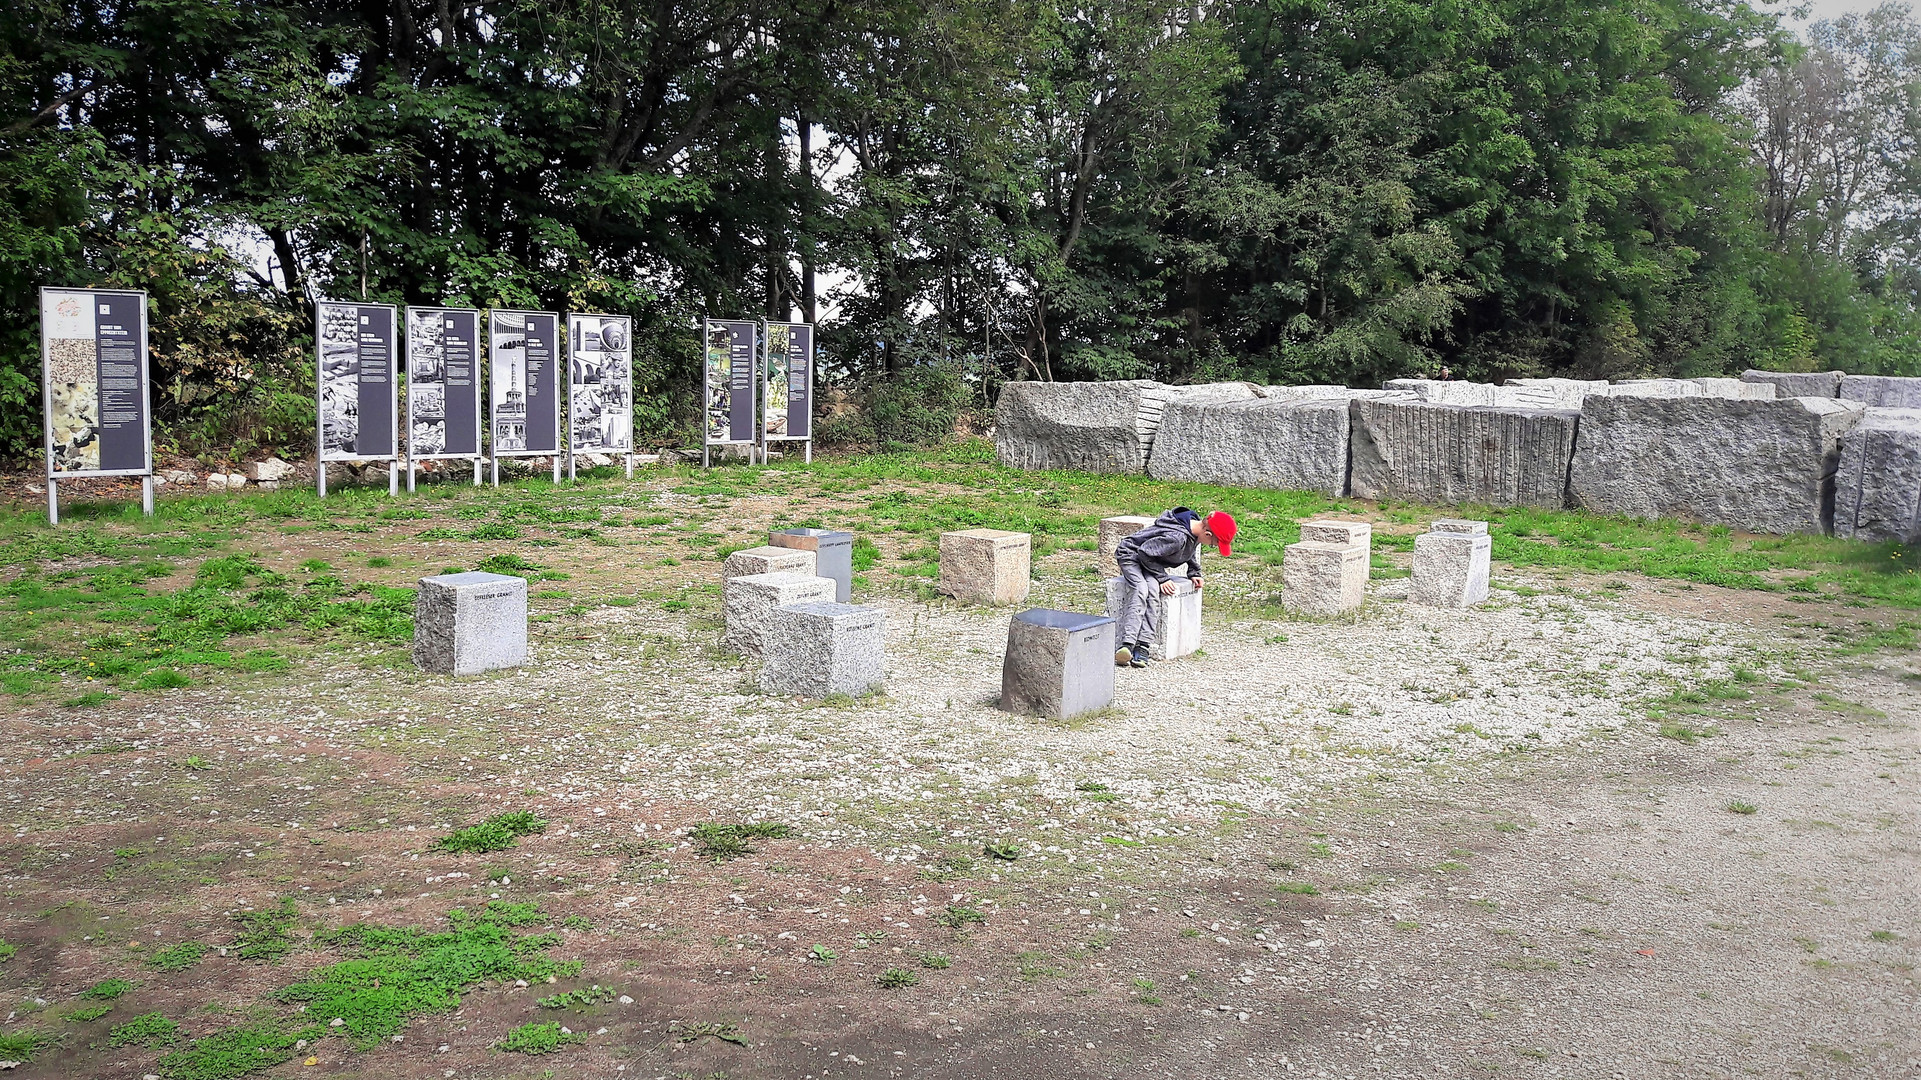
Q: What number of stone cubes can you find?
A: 13